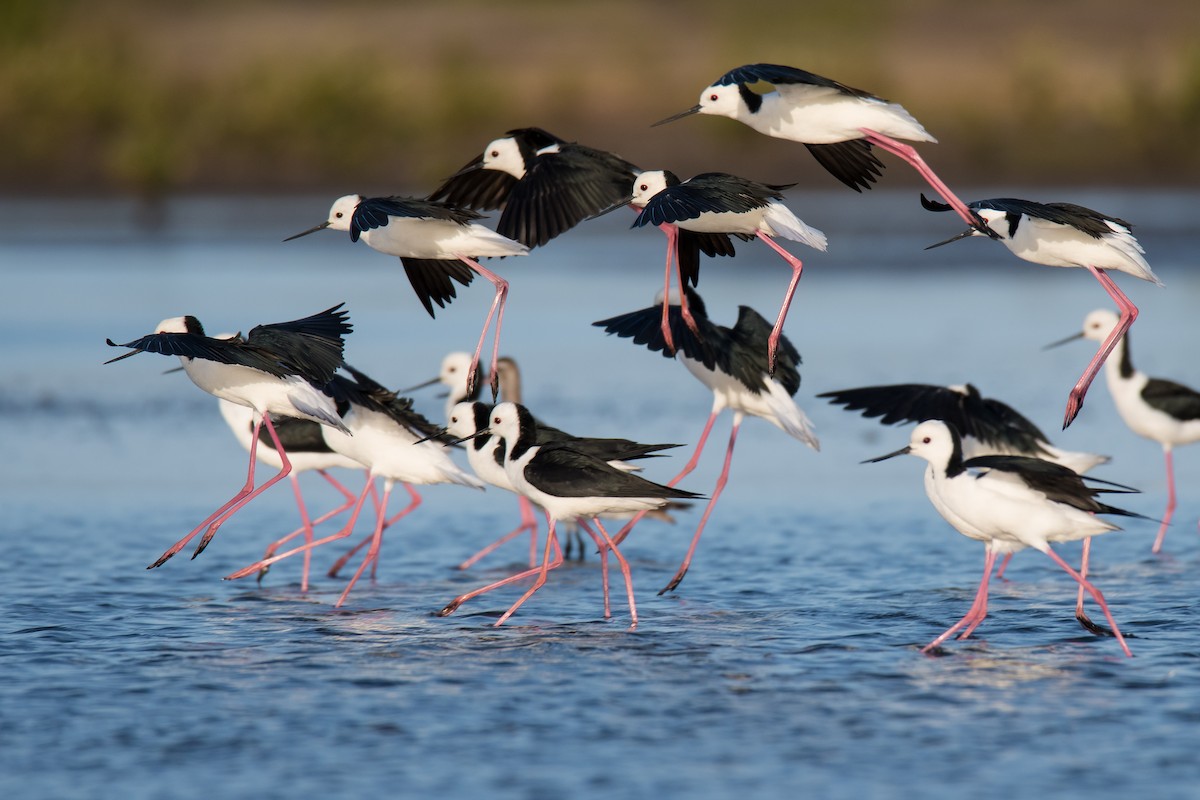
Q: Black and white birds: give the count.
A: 15